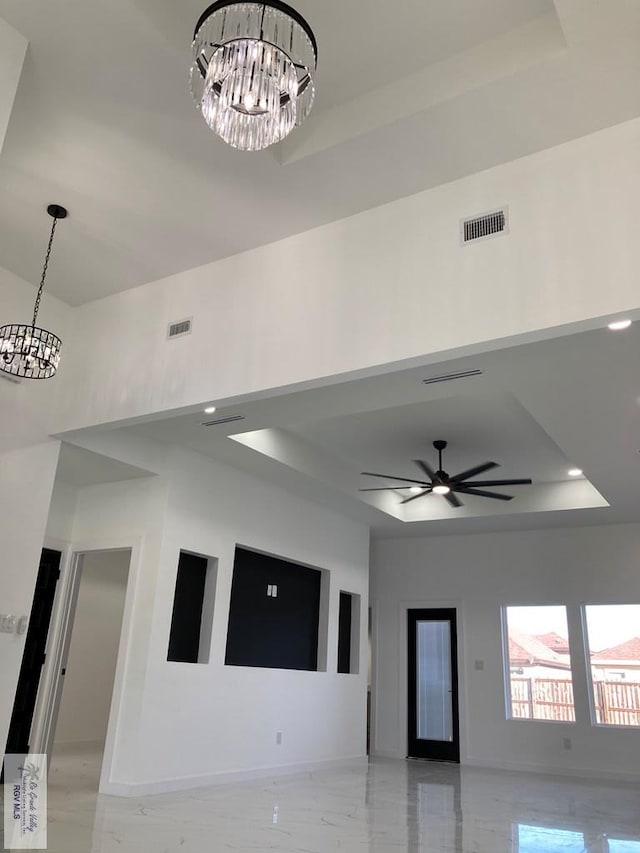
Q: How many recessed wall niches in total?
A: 3